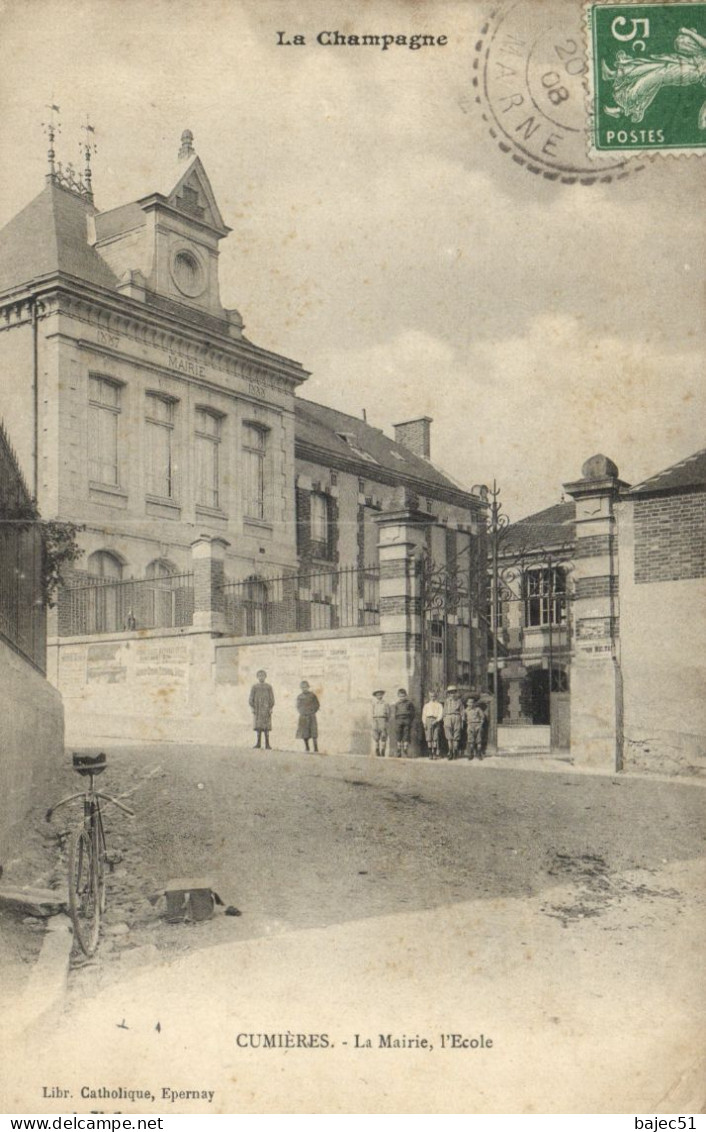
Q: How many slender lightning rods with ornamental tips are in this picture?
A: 2